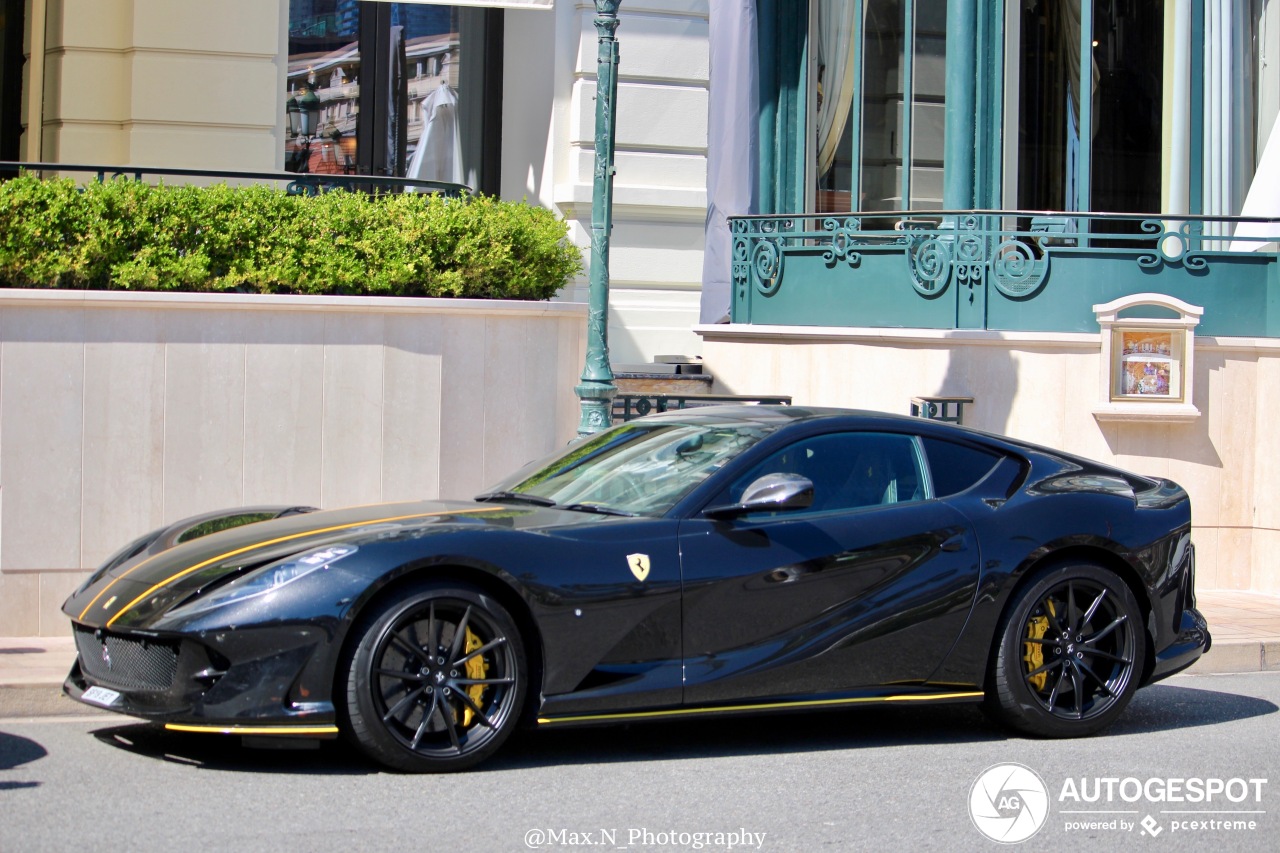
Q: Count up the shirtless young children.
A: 0